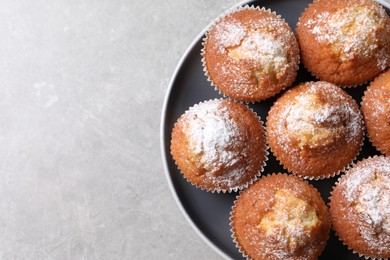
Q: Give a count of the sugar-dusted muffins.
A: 7